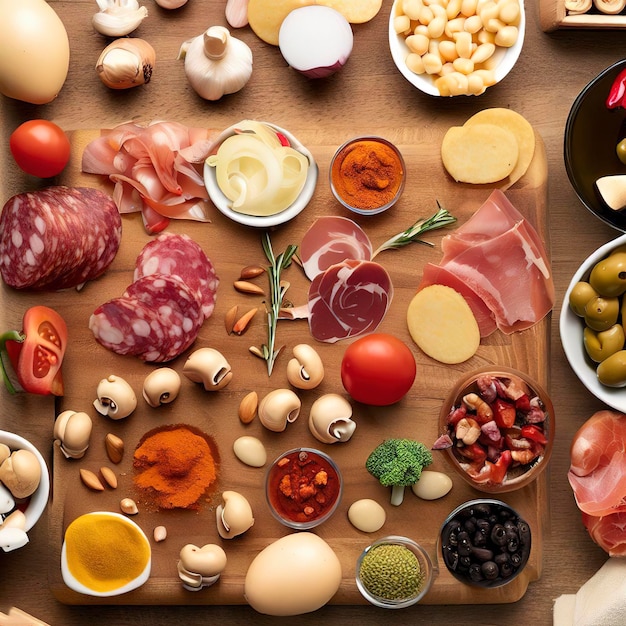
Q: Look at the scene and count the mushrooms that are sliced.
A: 0